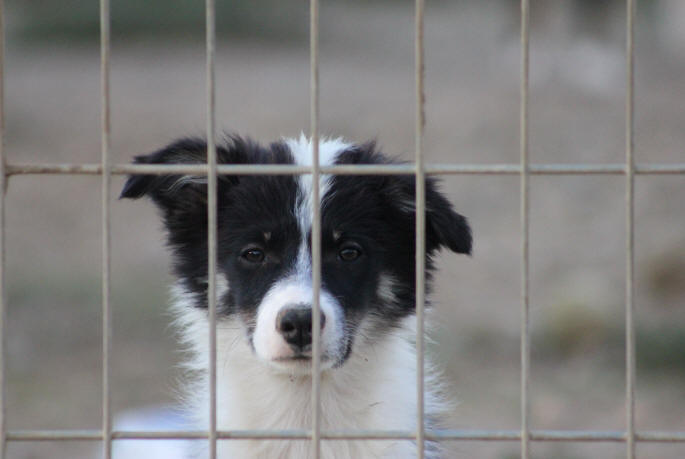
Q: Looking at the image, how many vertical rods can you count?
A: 7